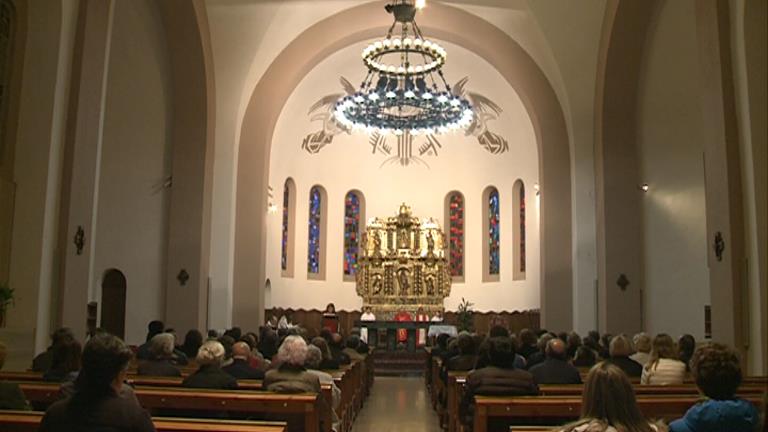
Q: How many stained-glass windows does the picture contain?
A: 6